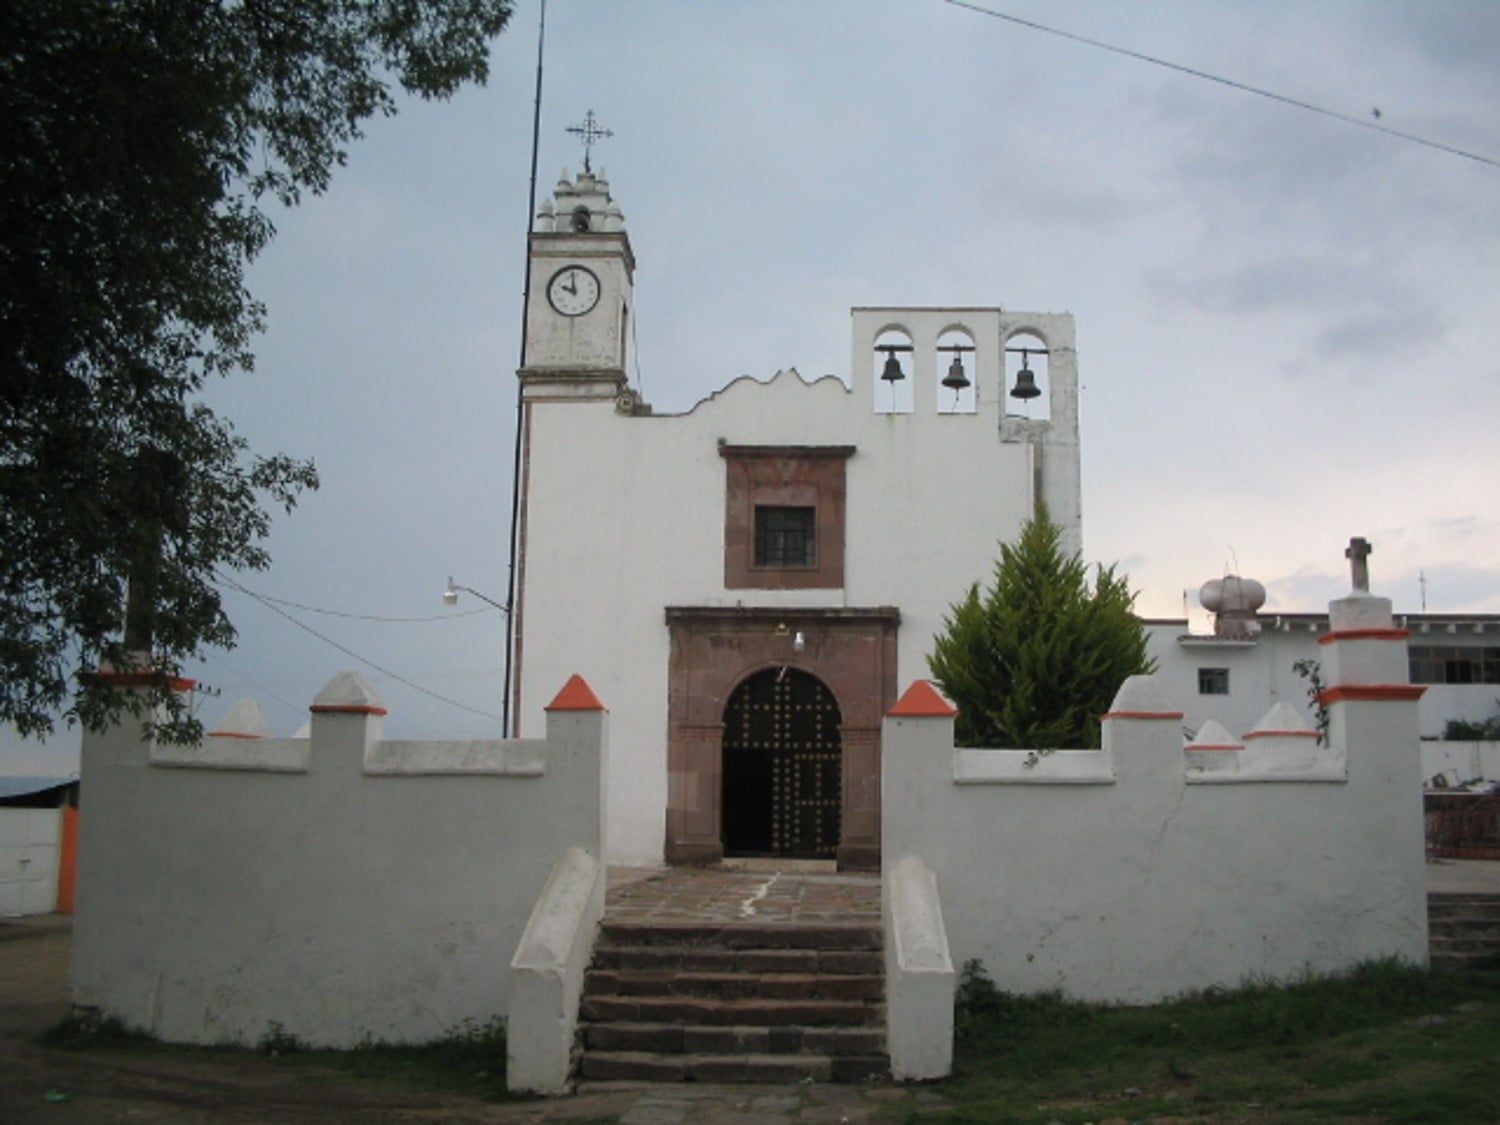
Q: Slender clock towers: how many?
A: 1